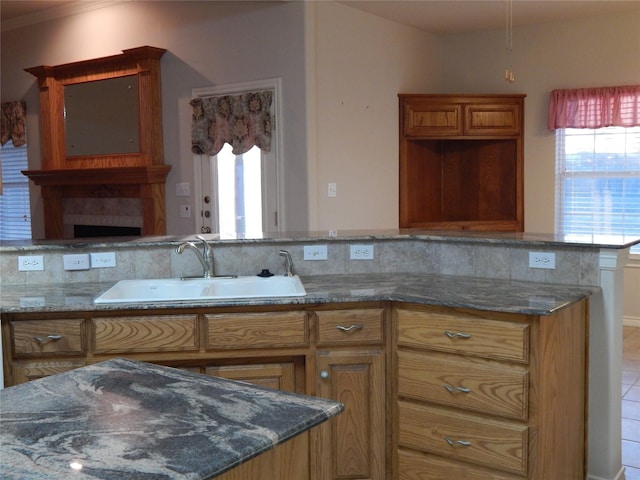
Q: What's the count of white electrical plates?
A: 9